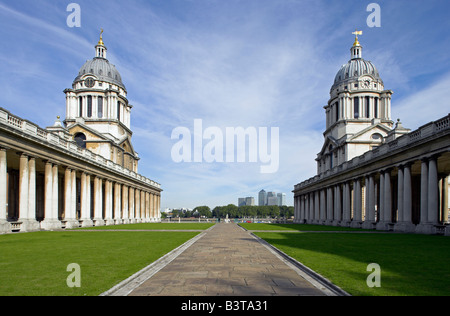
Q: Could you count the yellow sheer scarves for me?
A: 0